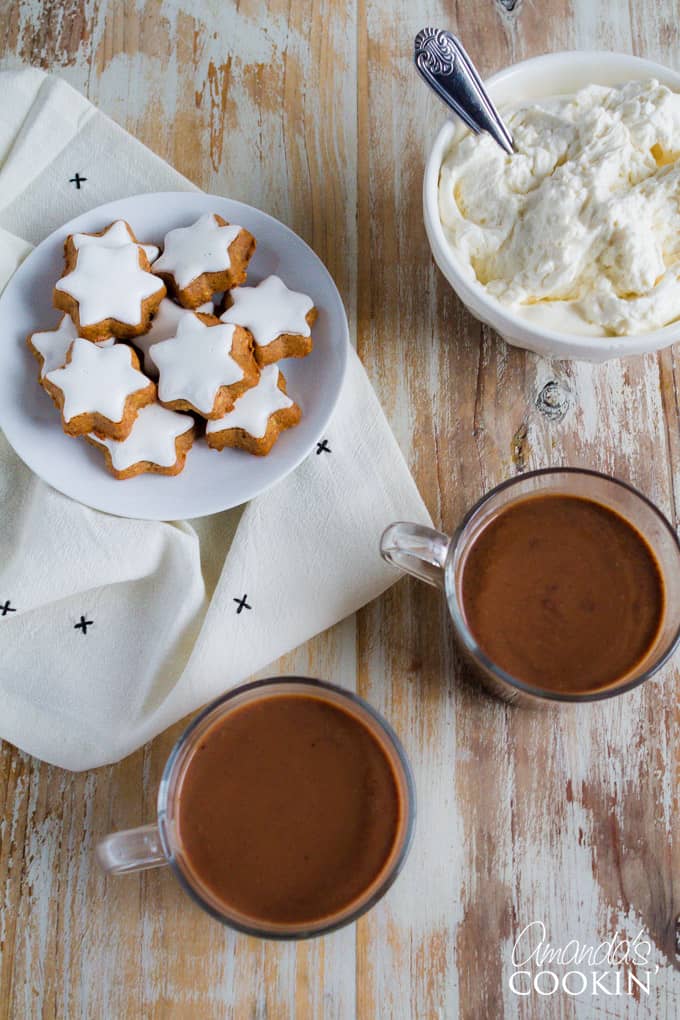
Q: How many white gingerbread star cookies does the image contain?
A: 10